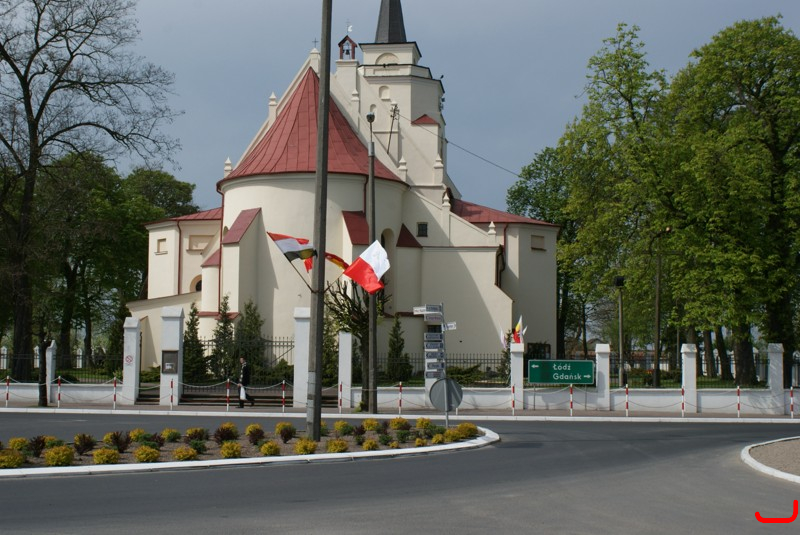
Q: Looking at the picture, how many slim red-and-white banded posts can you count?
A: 14